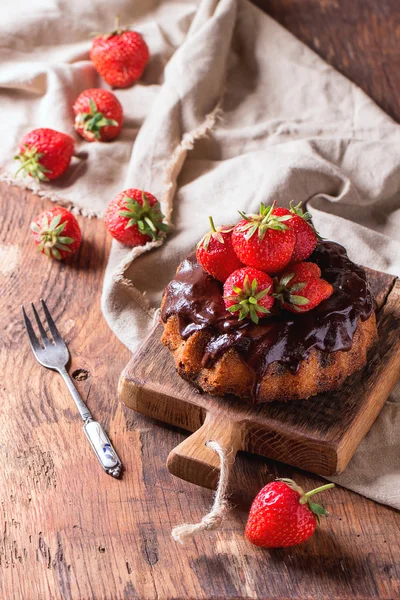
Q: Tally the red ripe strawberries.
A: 11